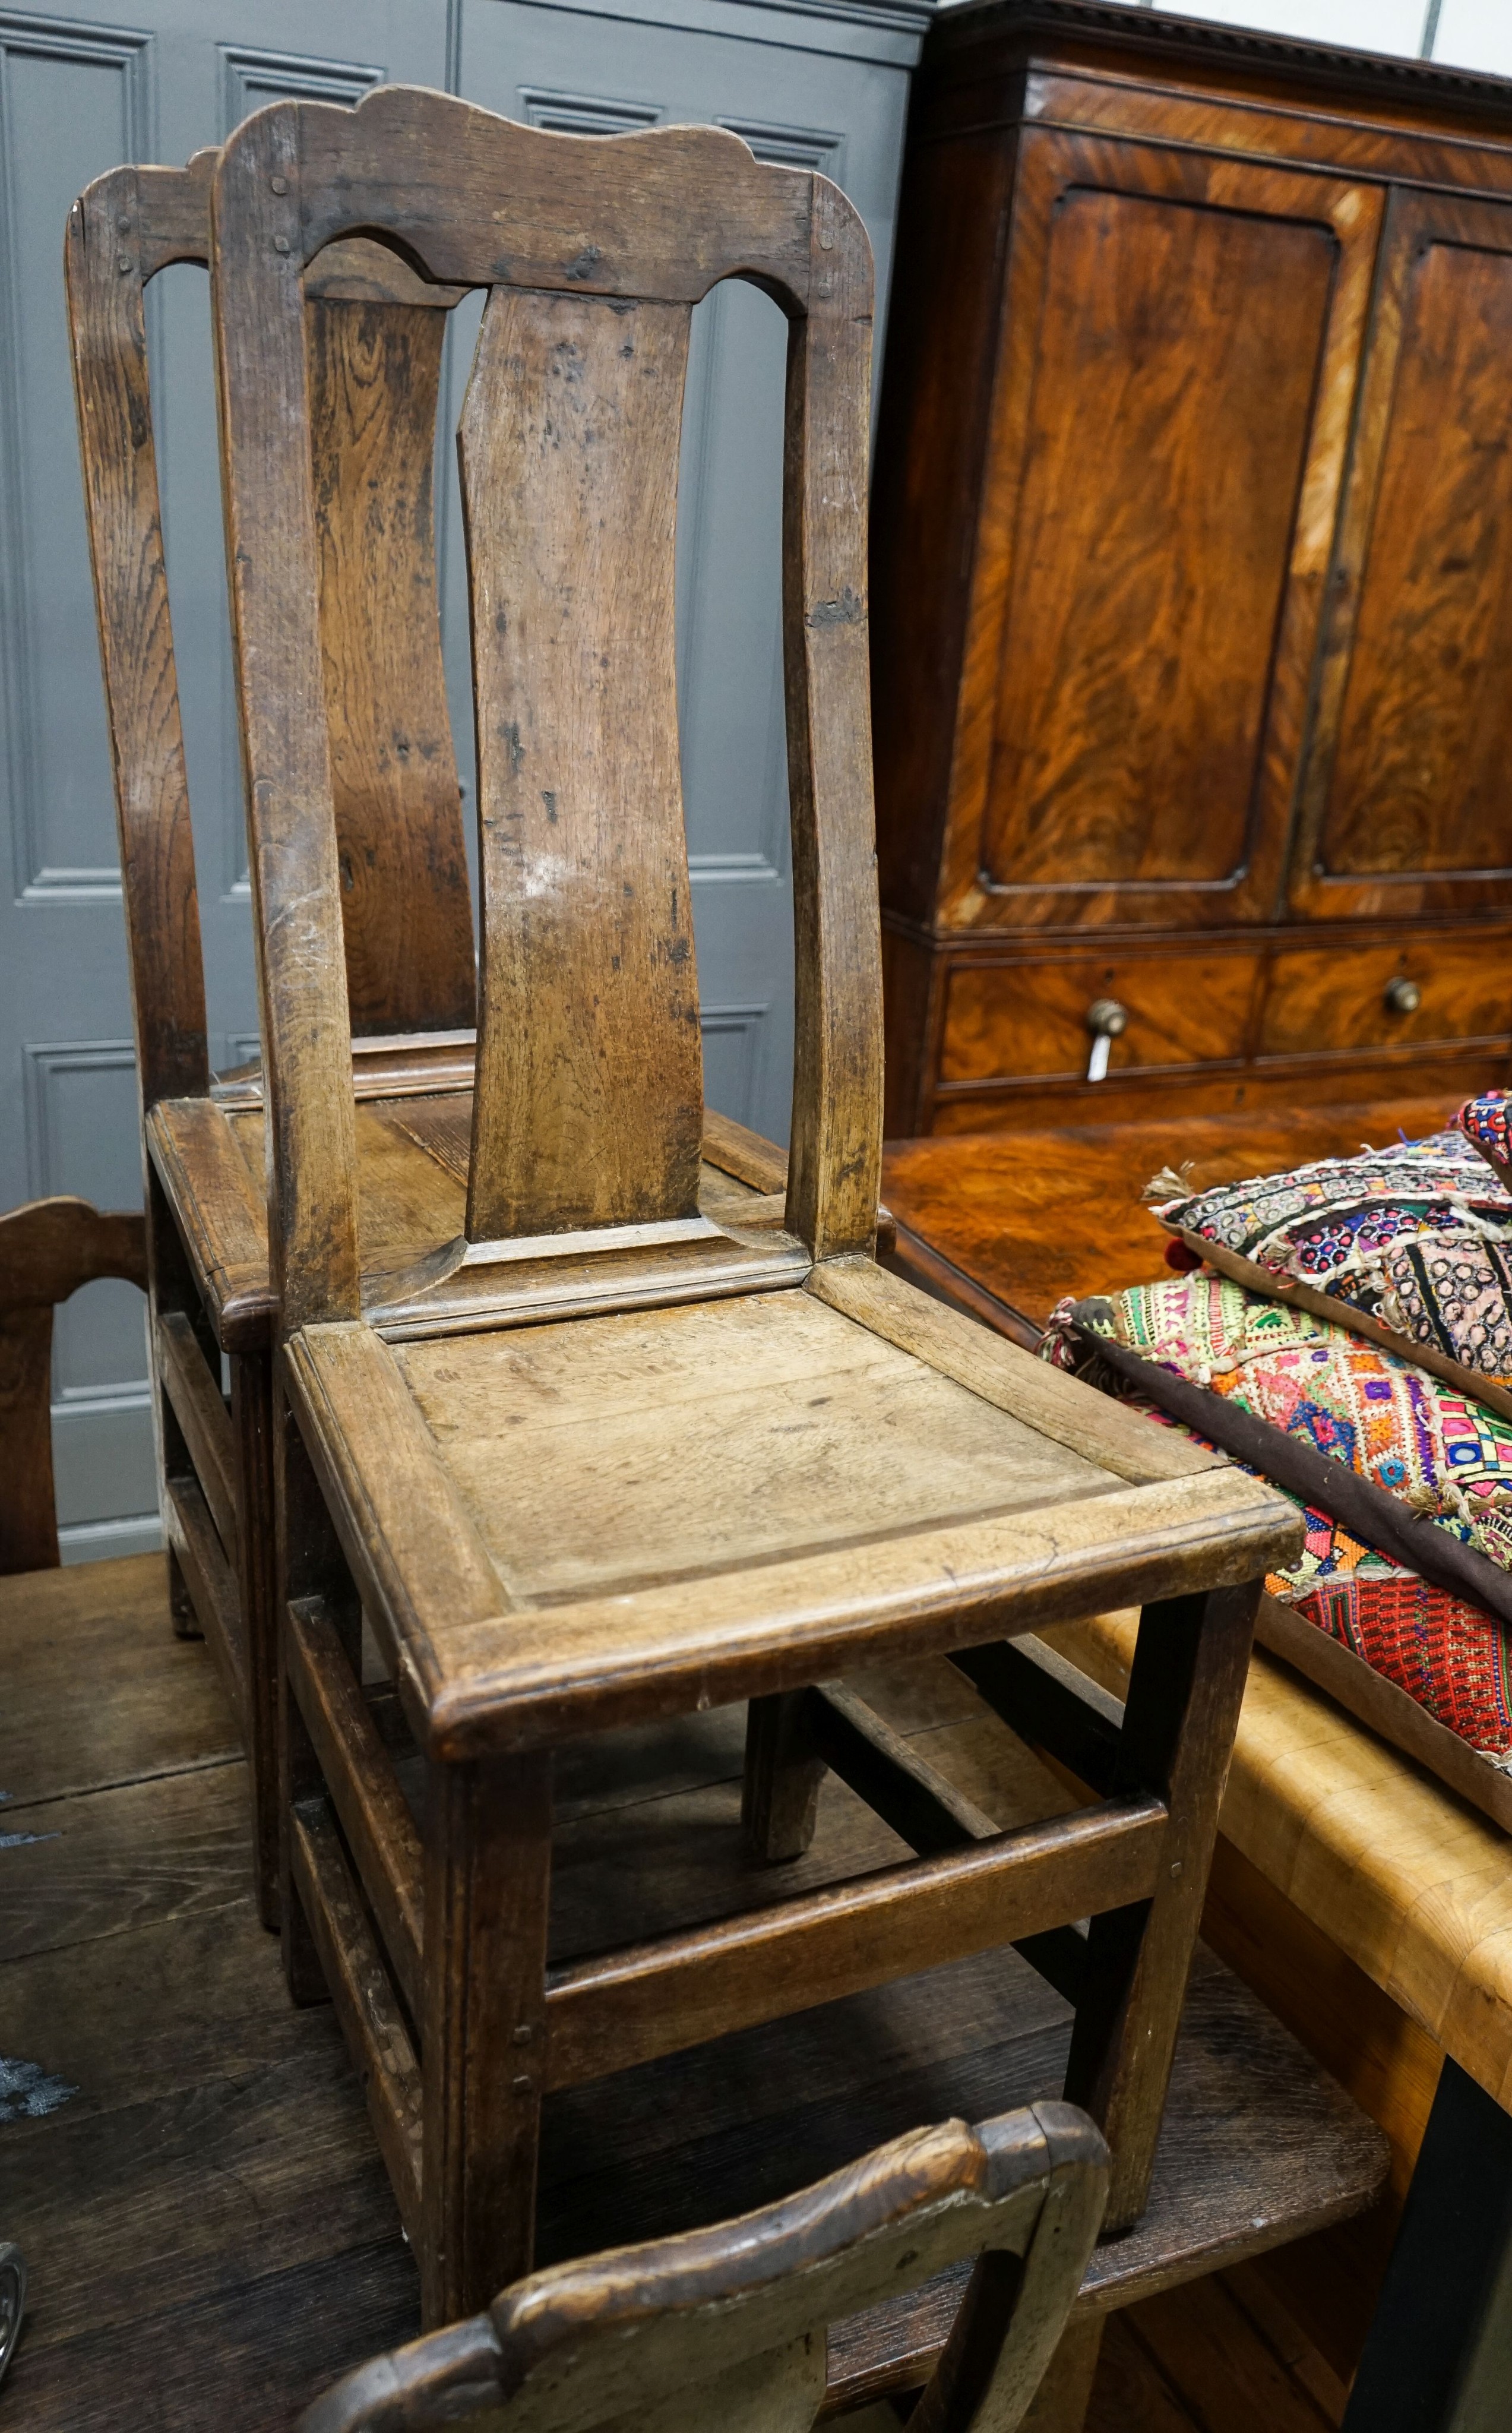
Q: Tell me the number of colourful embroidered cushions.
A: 4